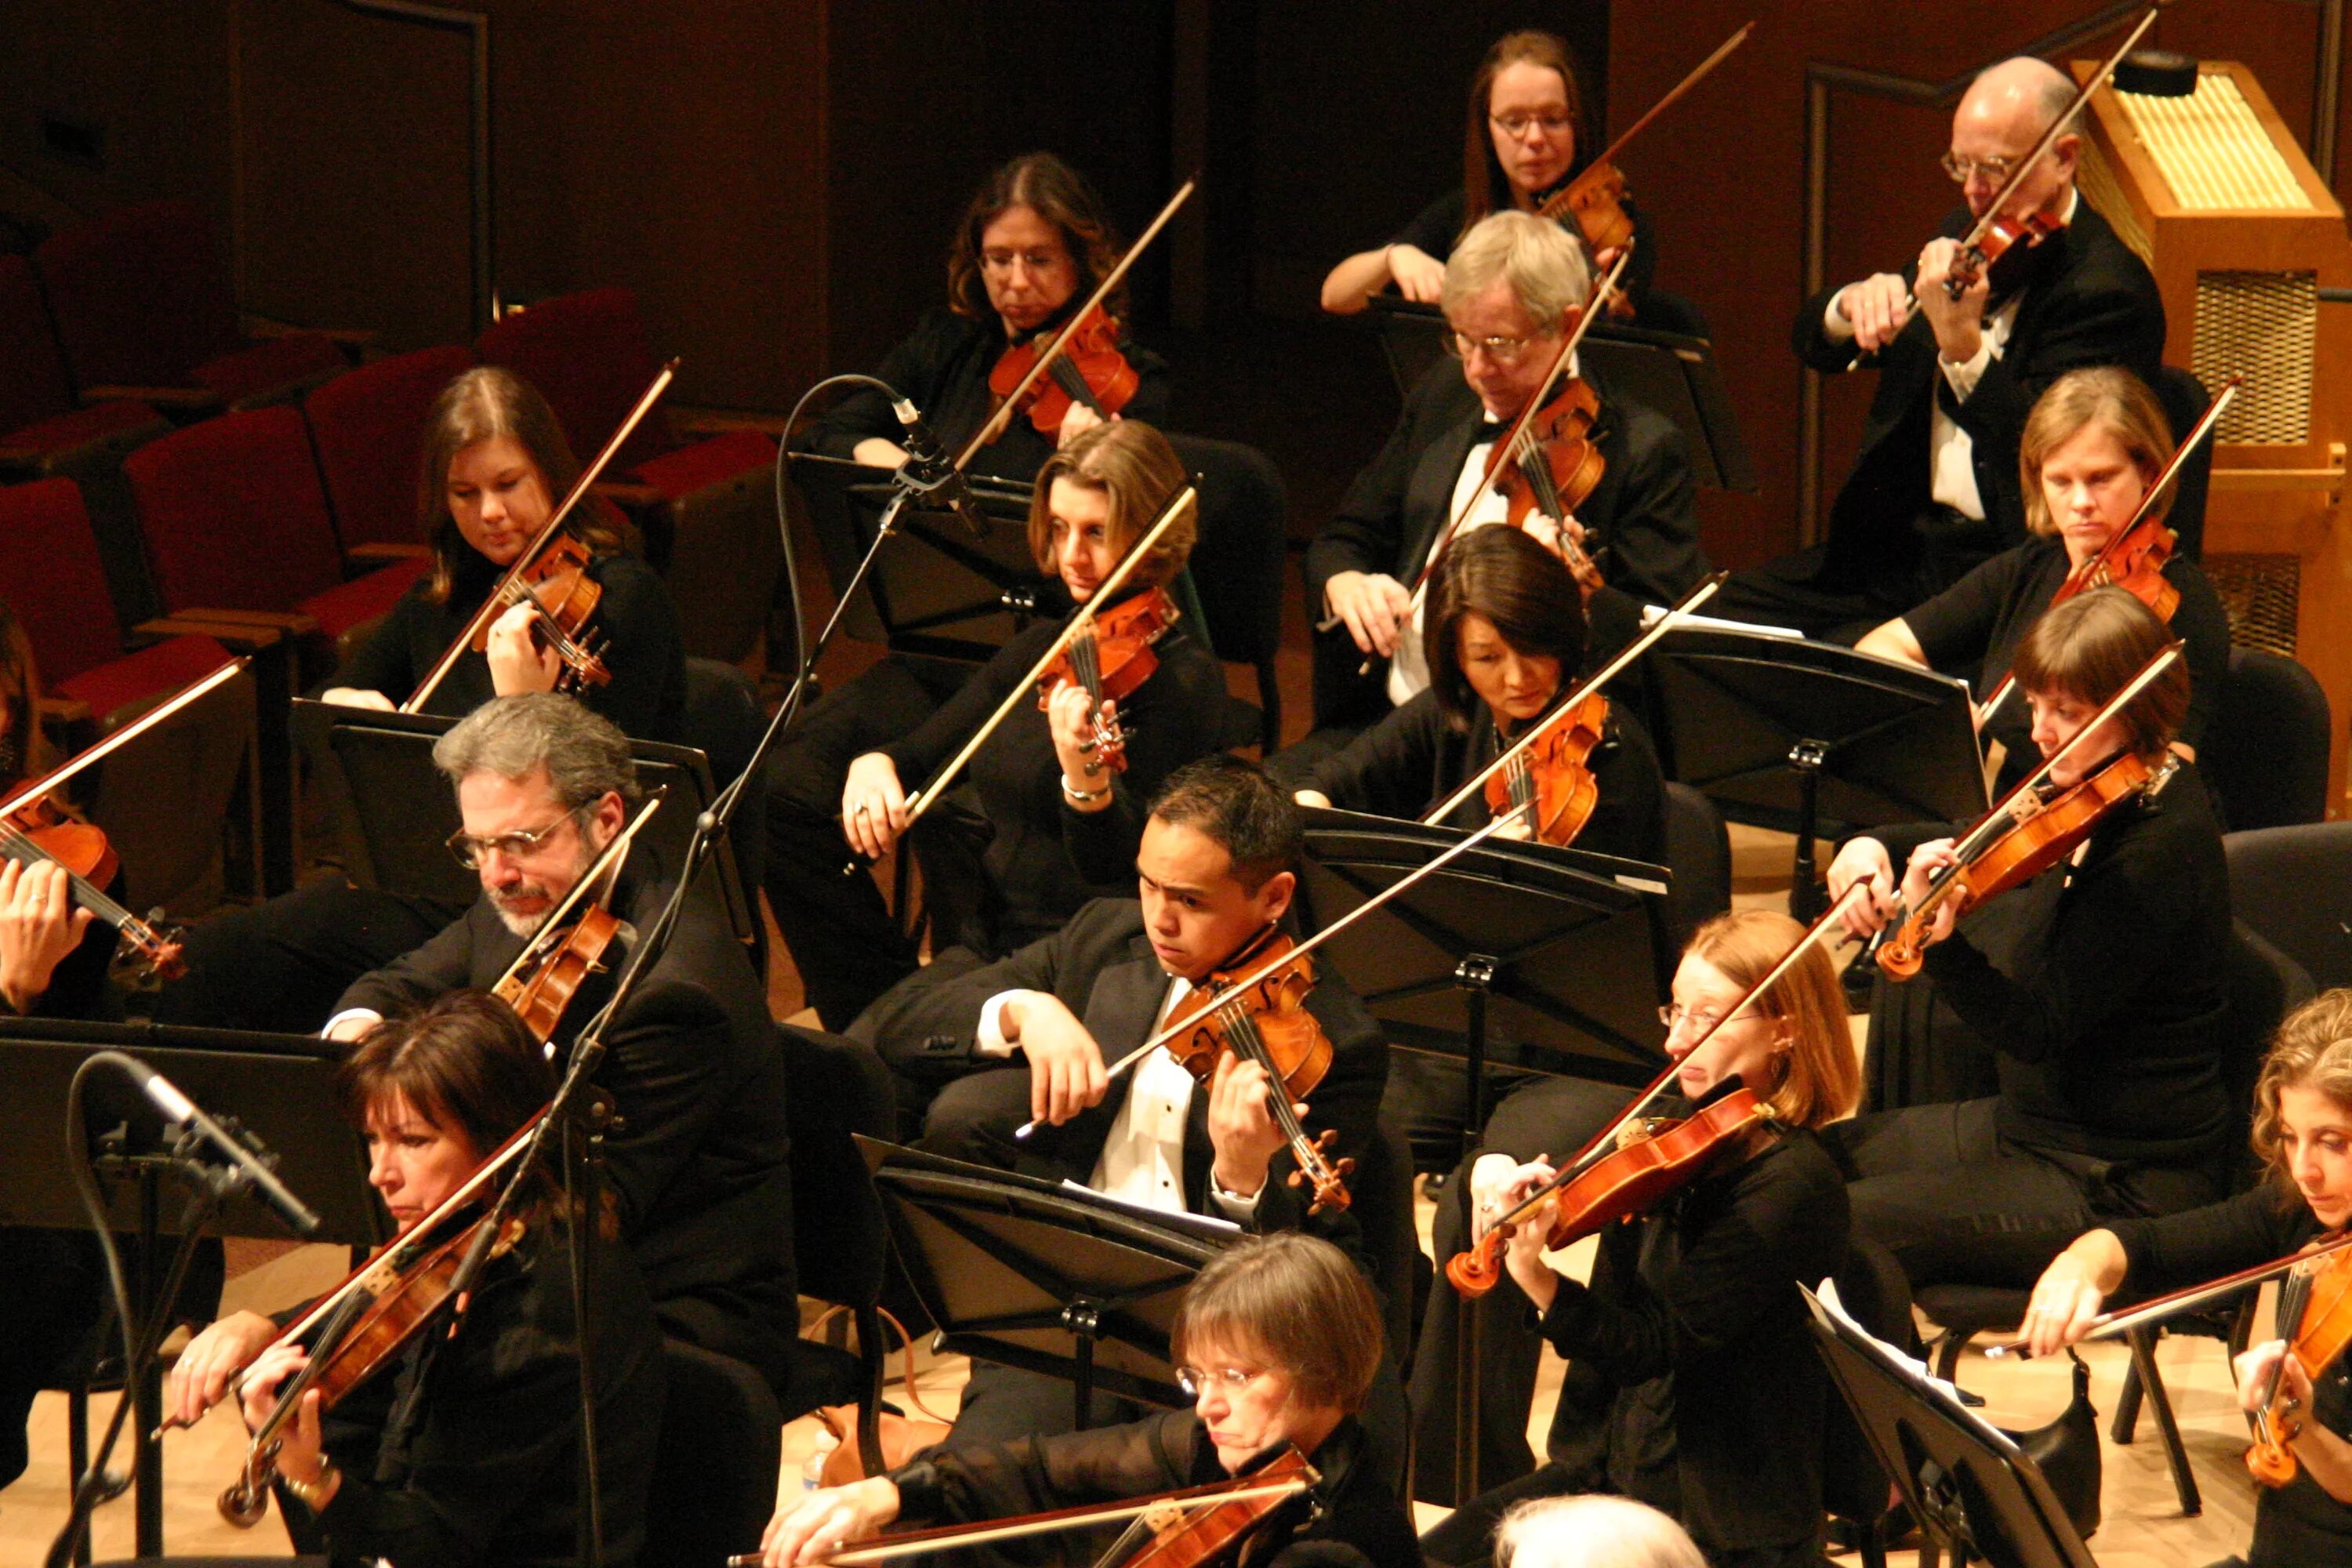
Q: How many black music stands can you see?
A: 8